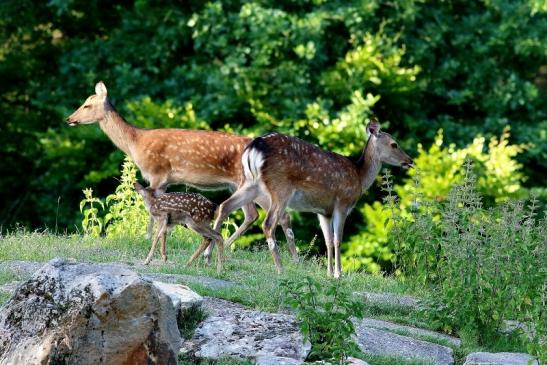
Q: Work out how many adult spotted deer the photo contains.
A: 2